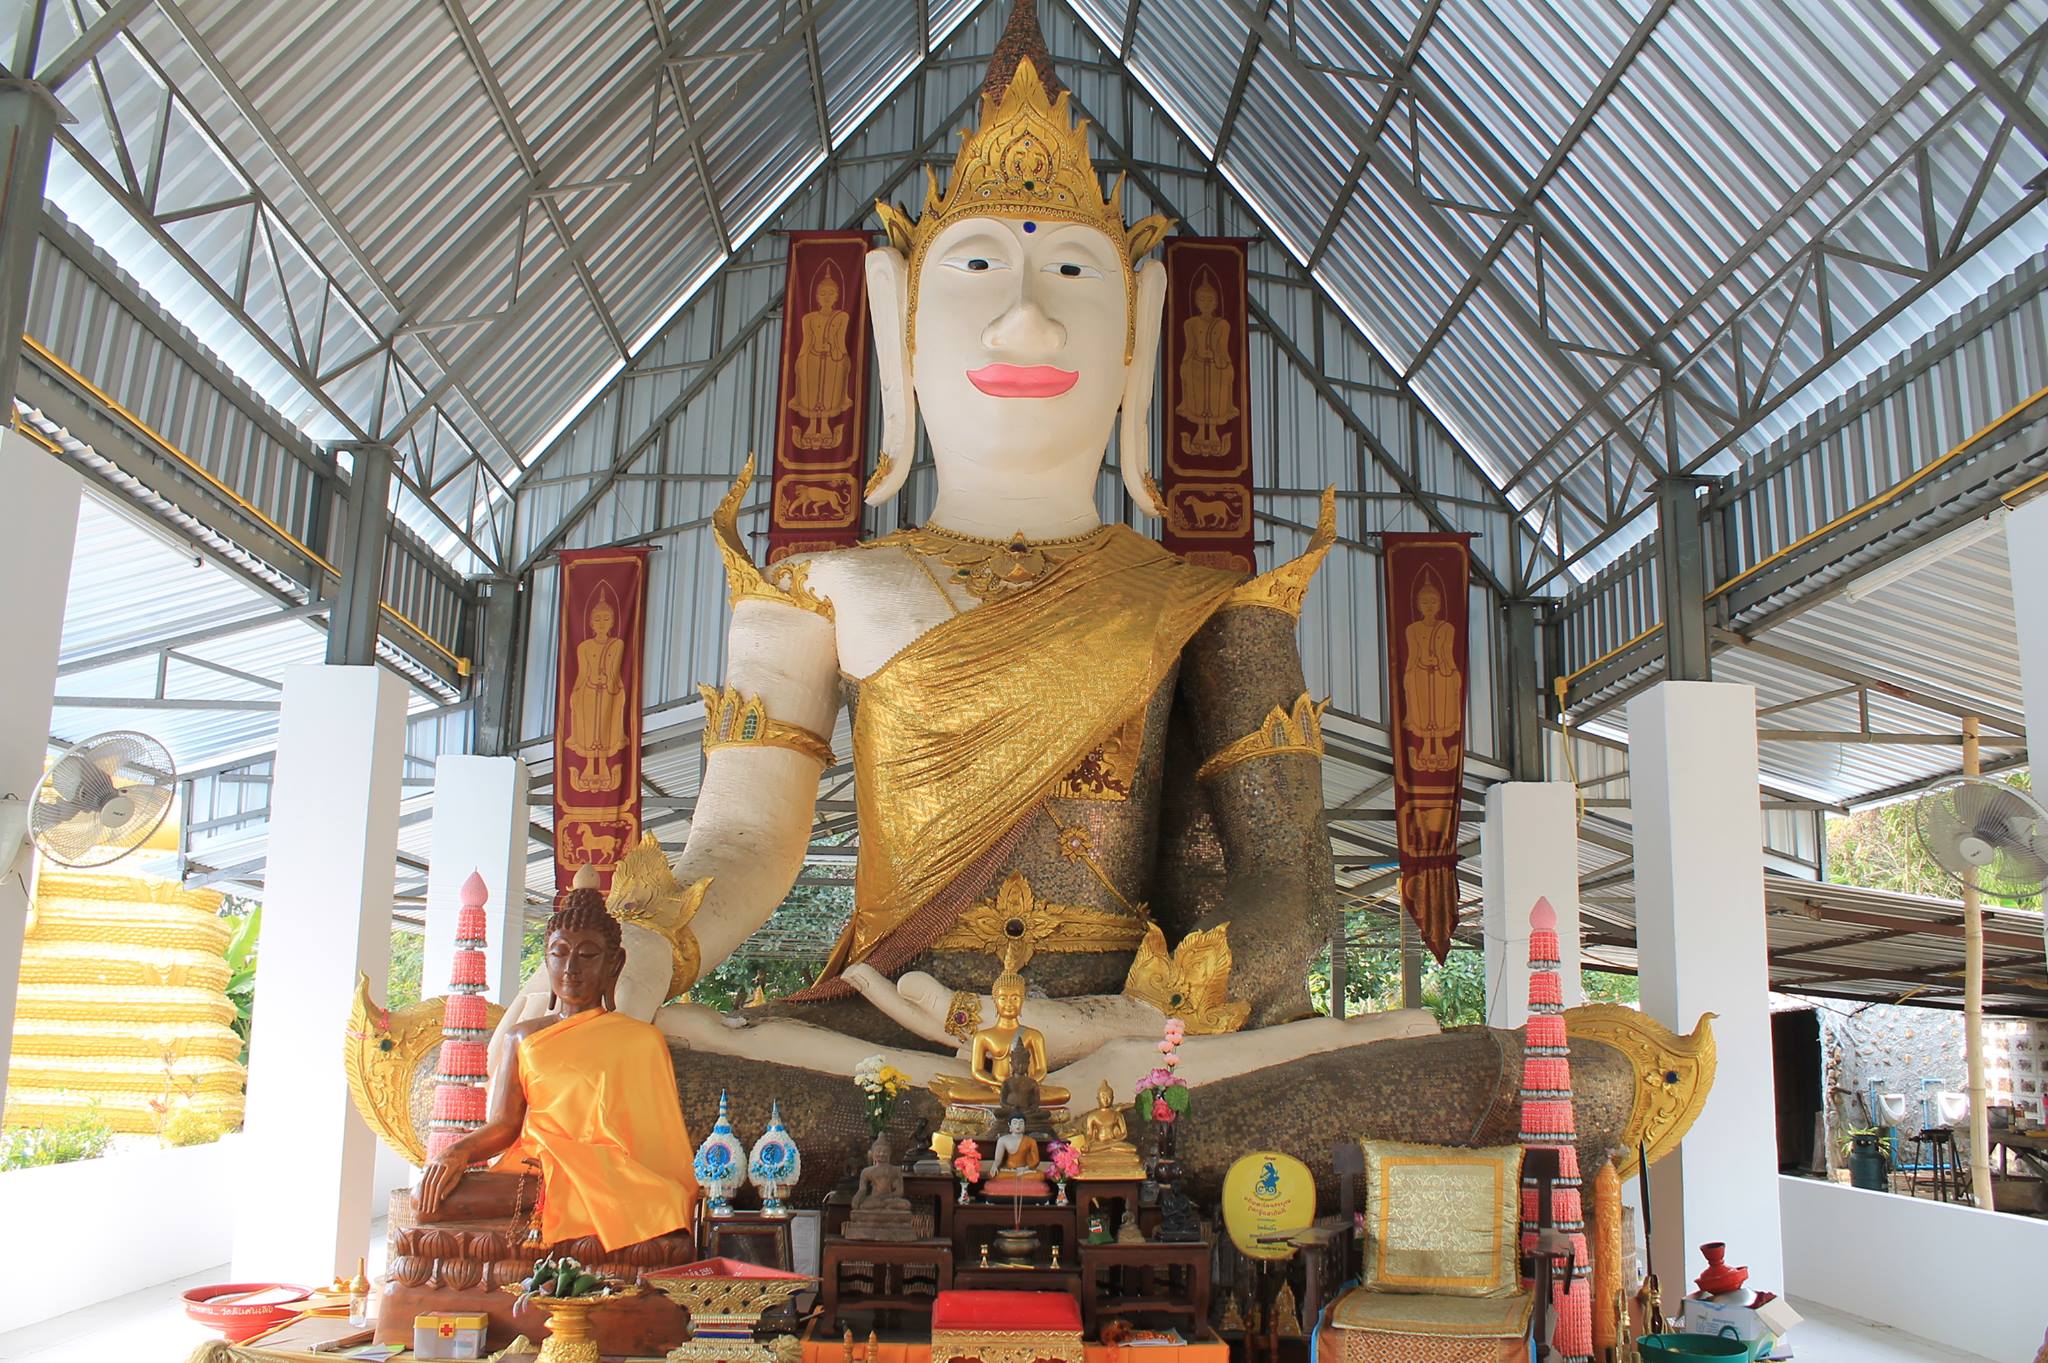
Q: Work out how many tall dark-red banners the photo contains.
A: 4